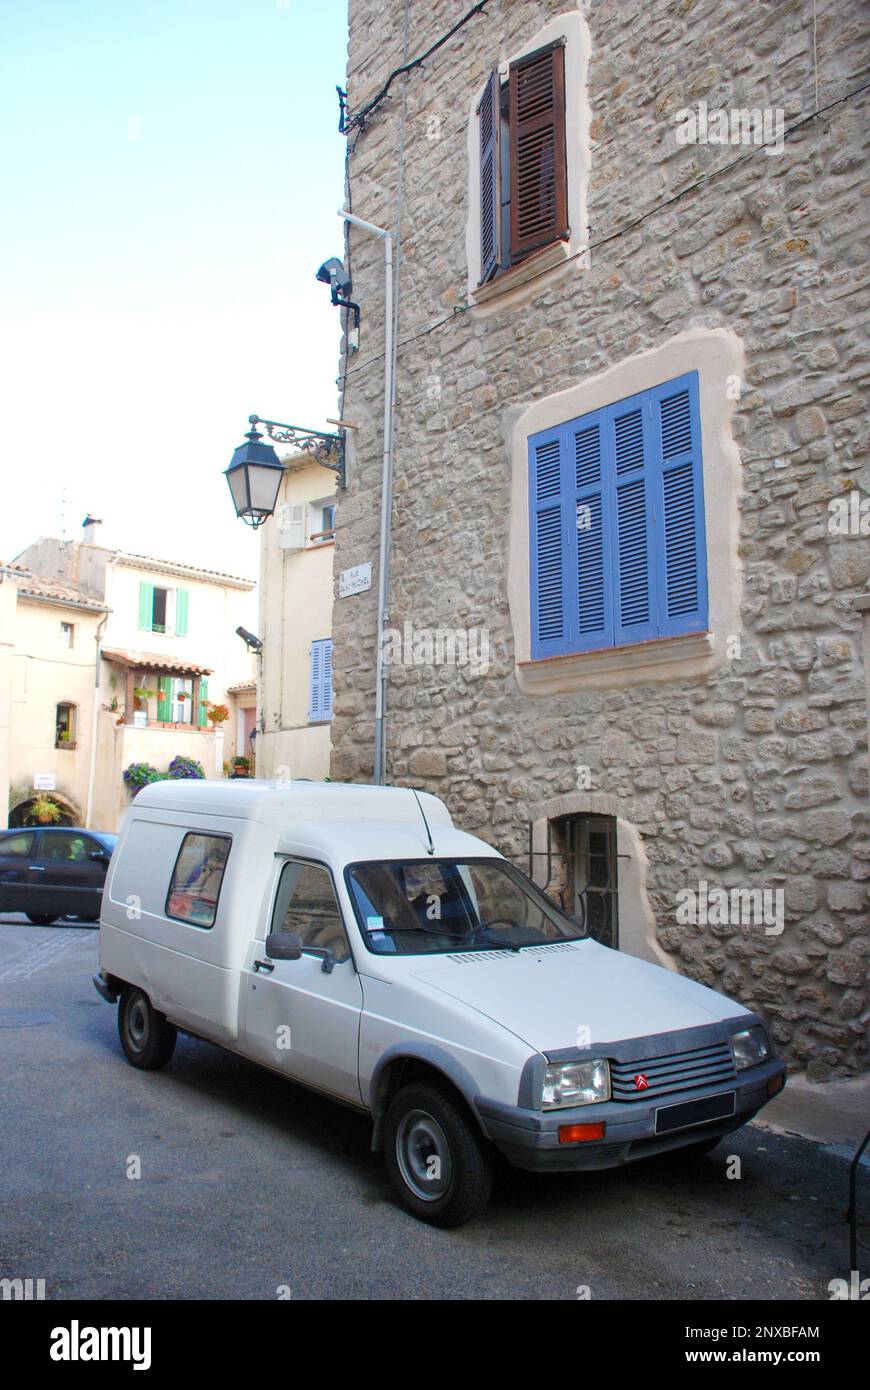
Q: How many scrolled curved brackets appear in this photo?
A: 1